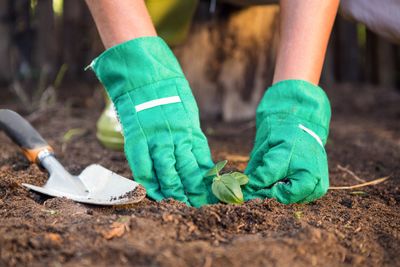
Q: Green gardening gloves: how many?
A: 2